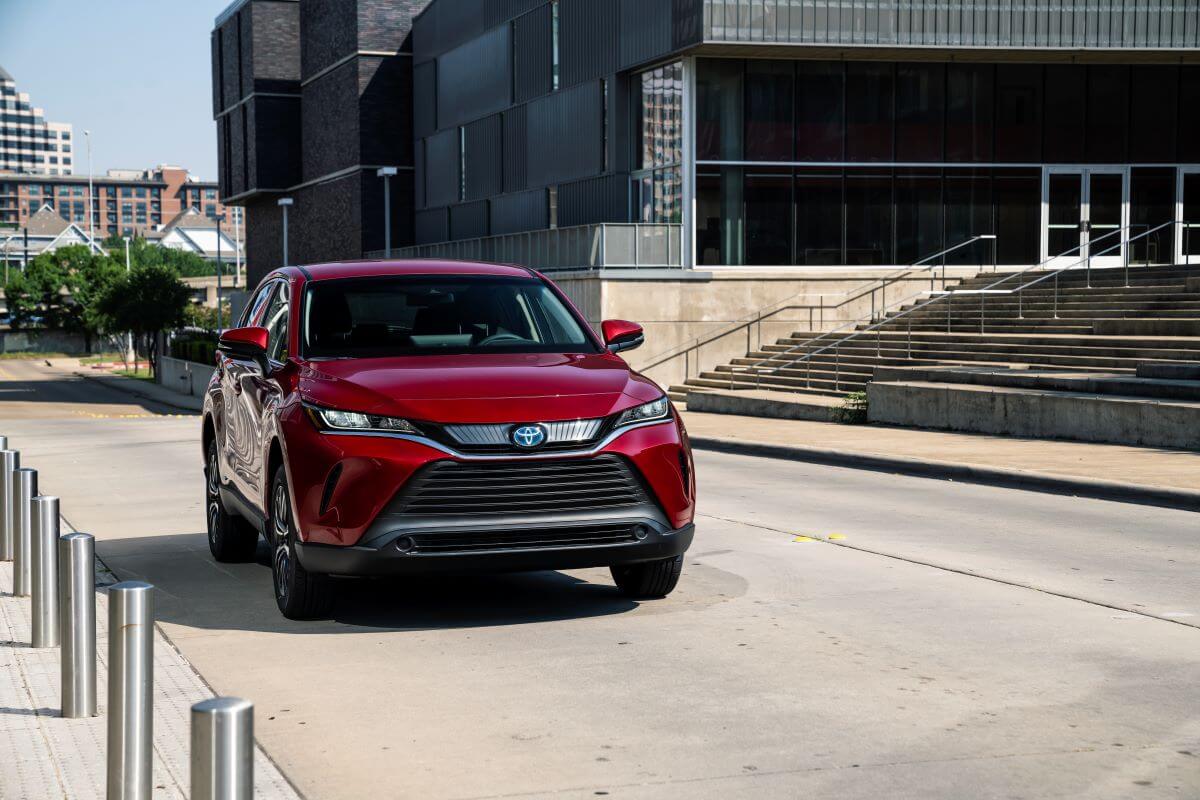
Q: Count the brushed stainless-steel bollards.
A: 7